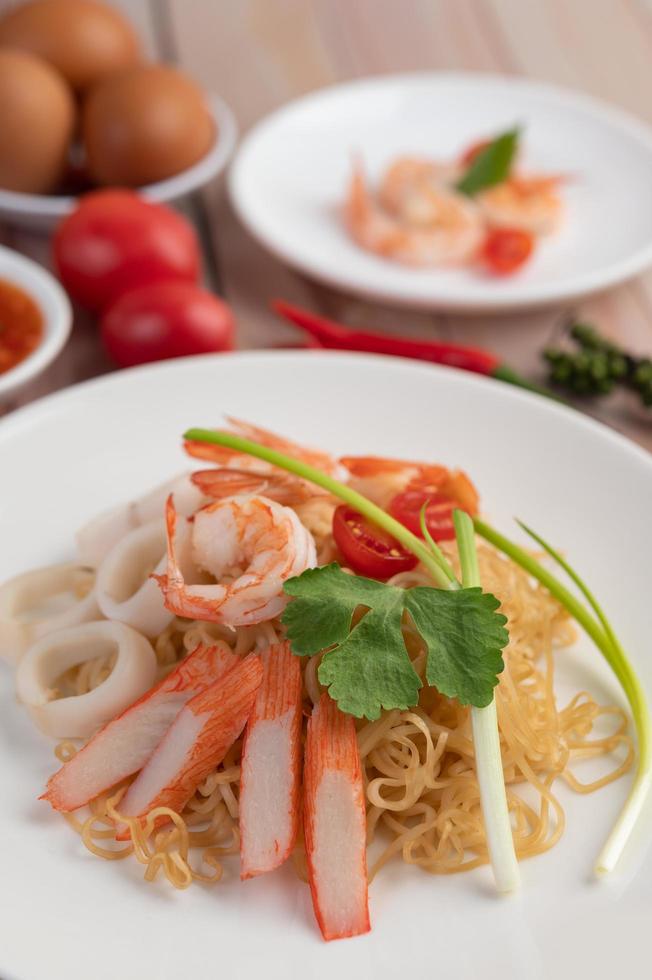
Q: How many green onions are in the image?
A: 2